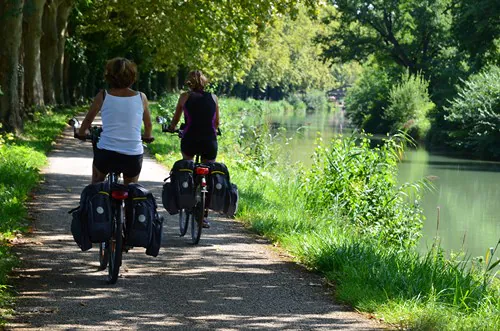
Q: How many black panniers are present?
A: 4